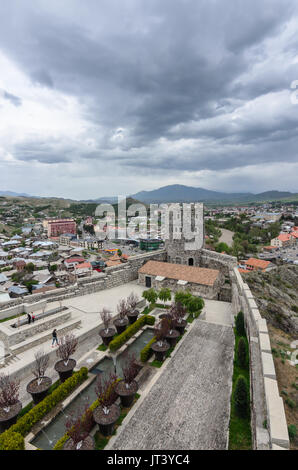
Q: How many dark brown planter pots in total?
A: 12